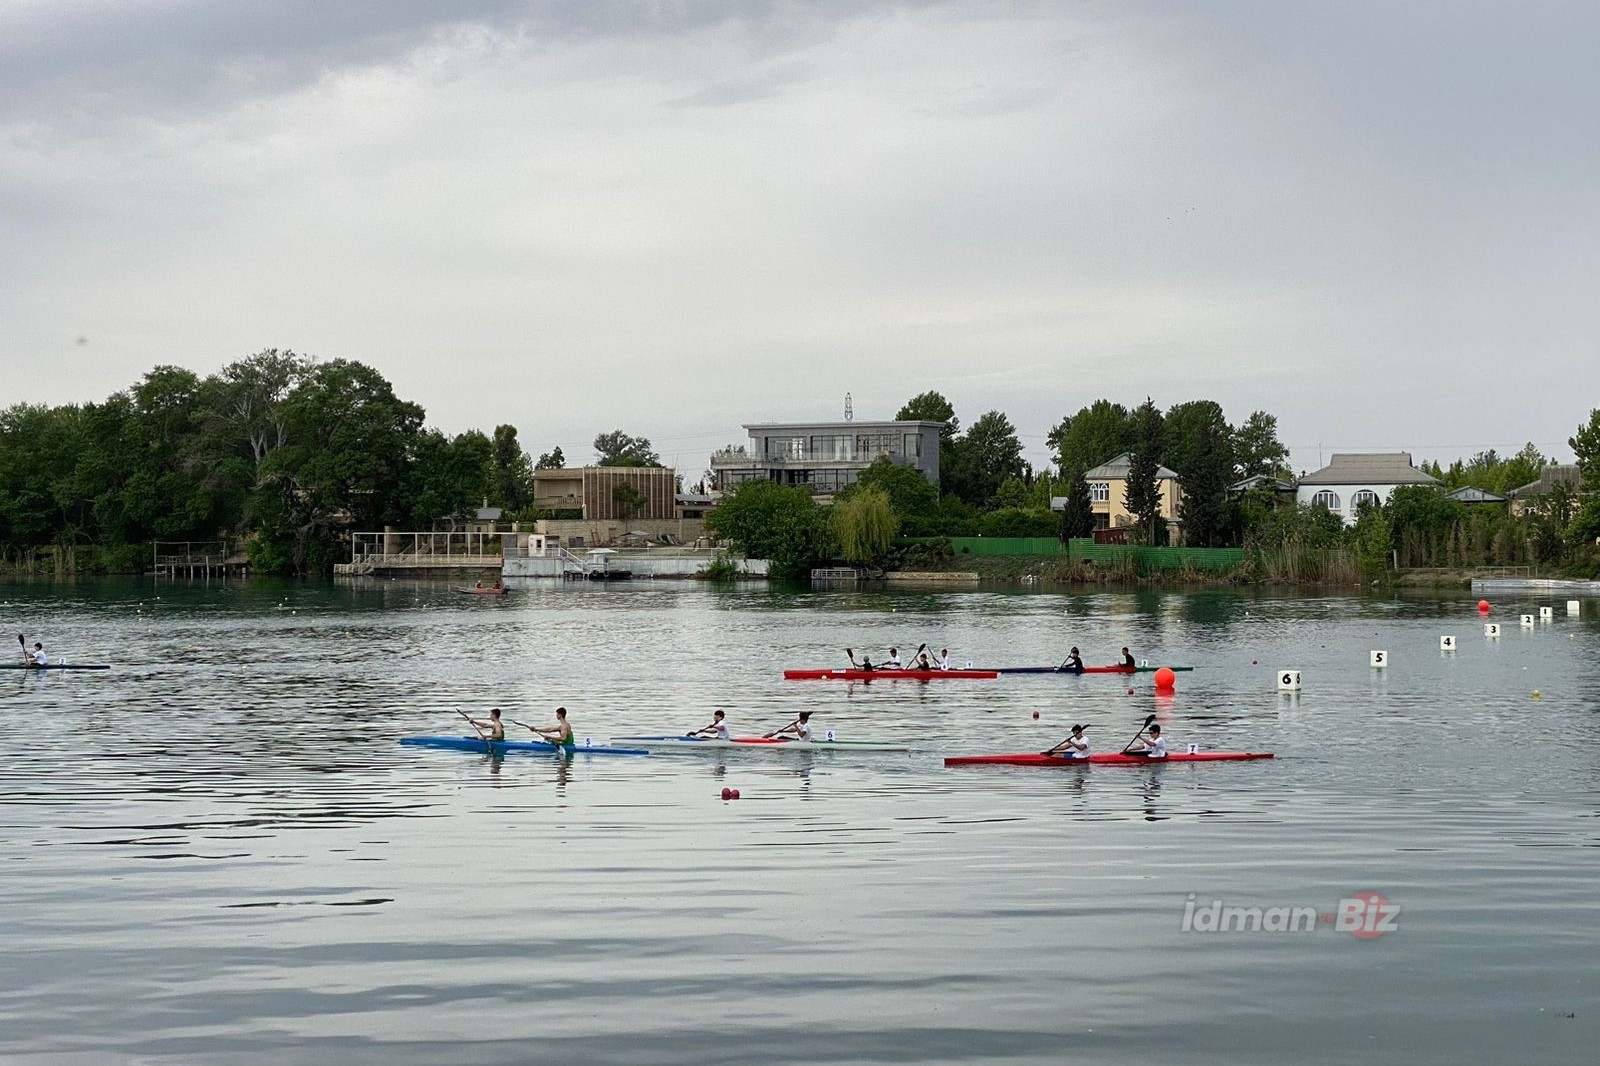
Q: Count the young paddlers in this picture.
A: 13